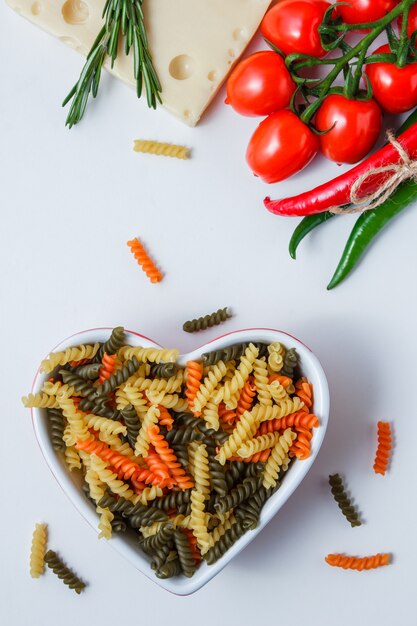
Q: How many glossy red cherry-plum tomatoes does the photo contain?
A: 7